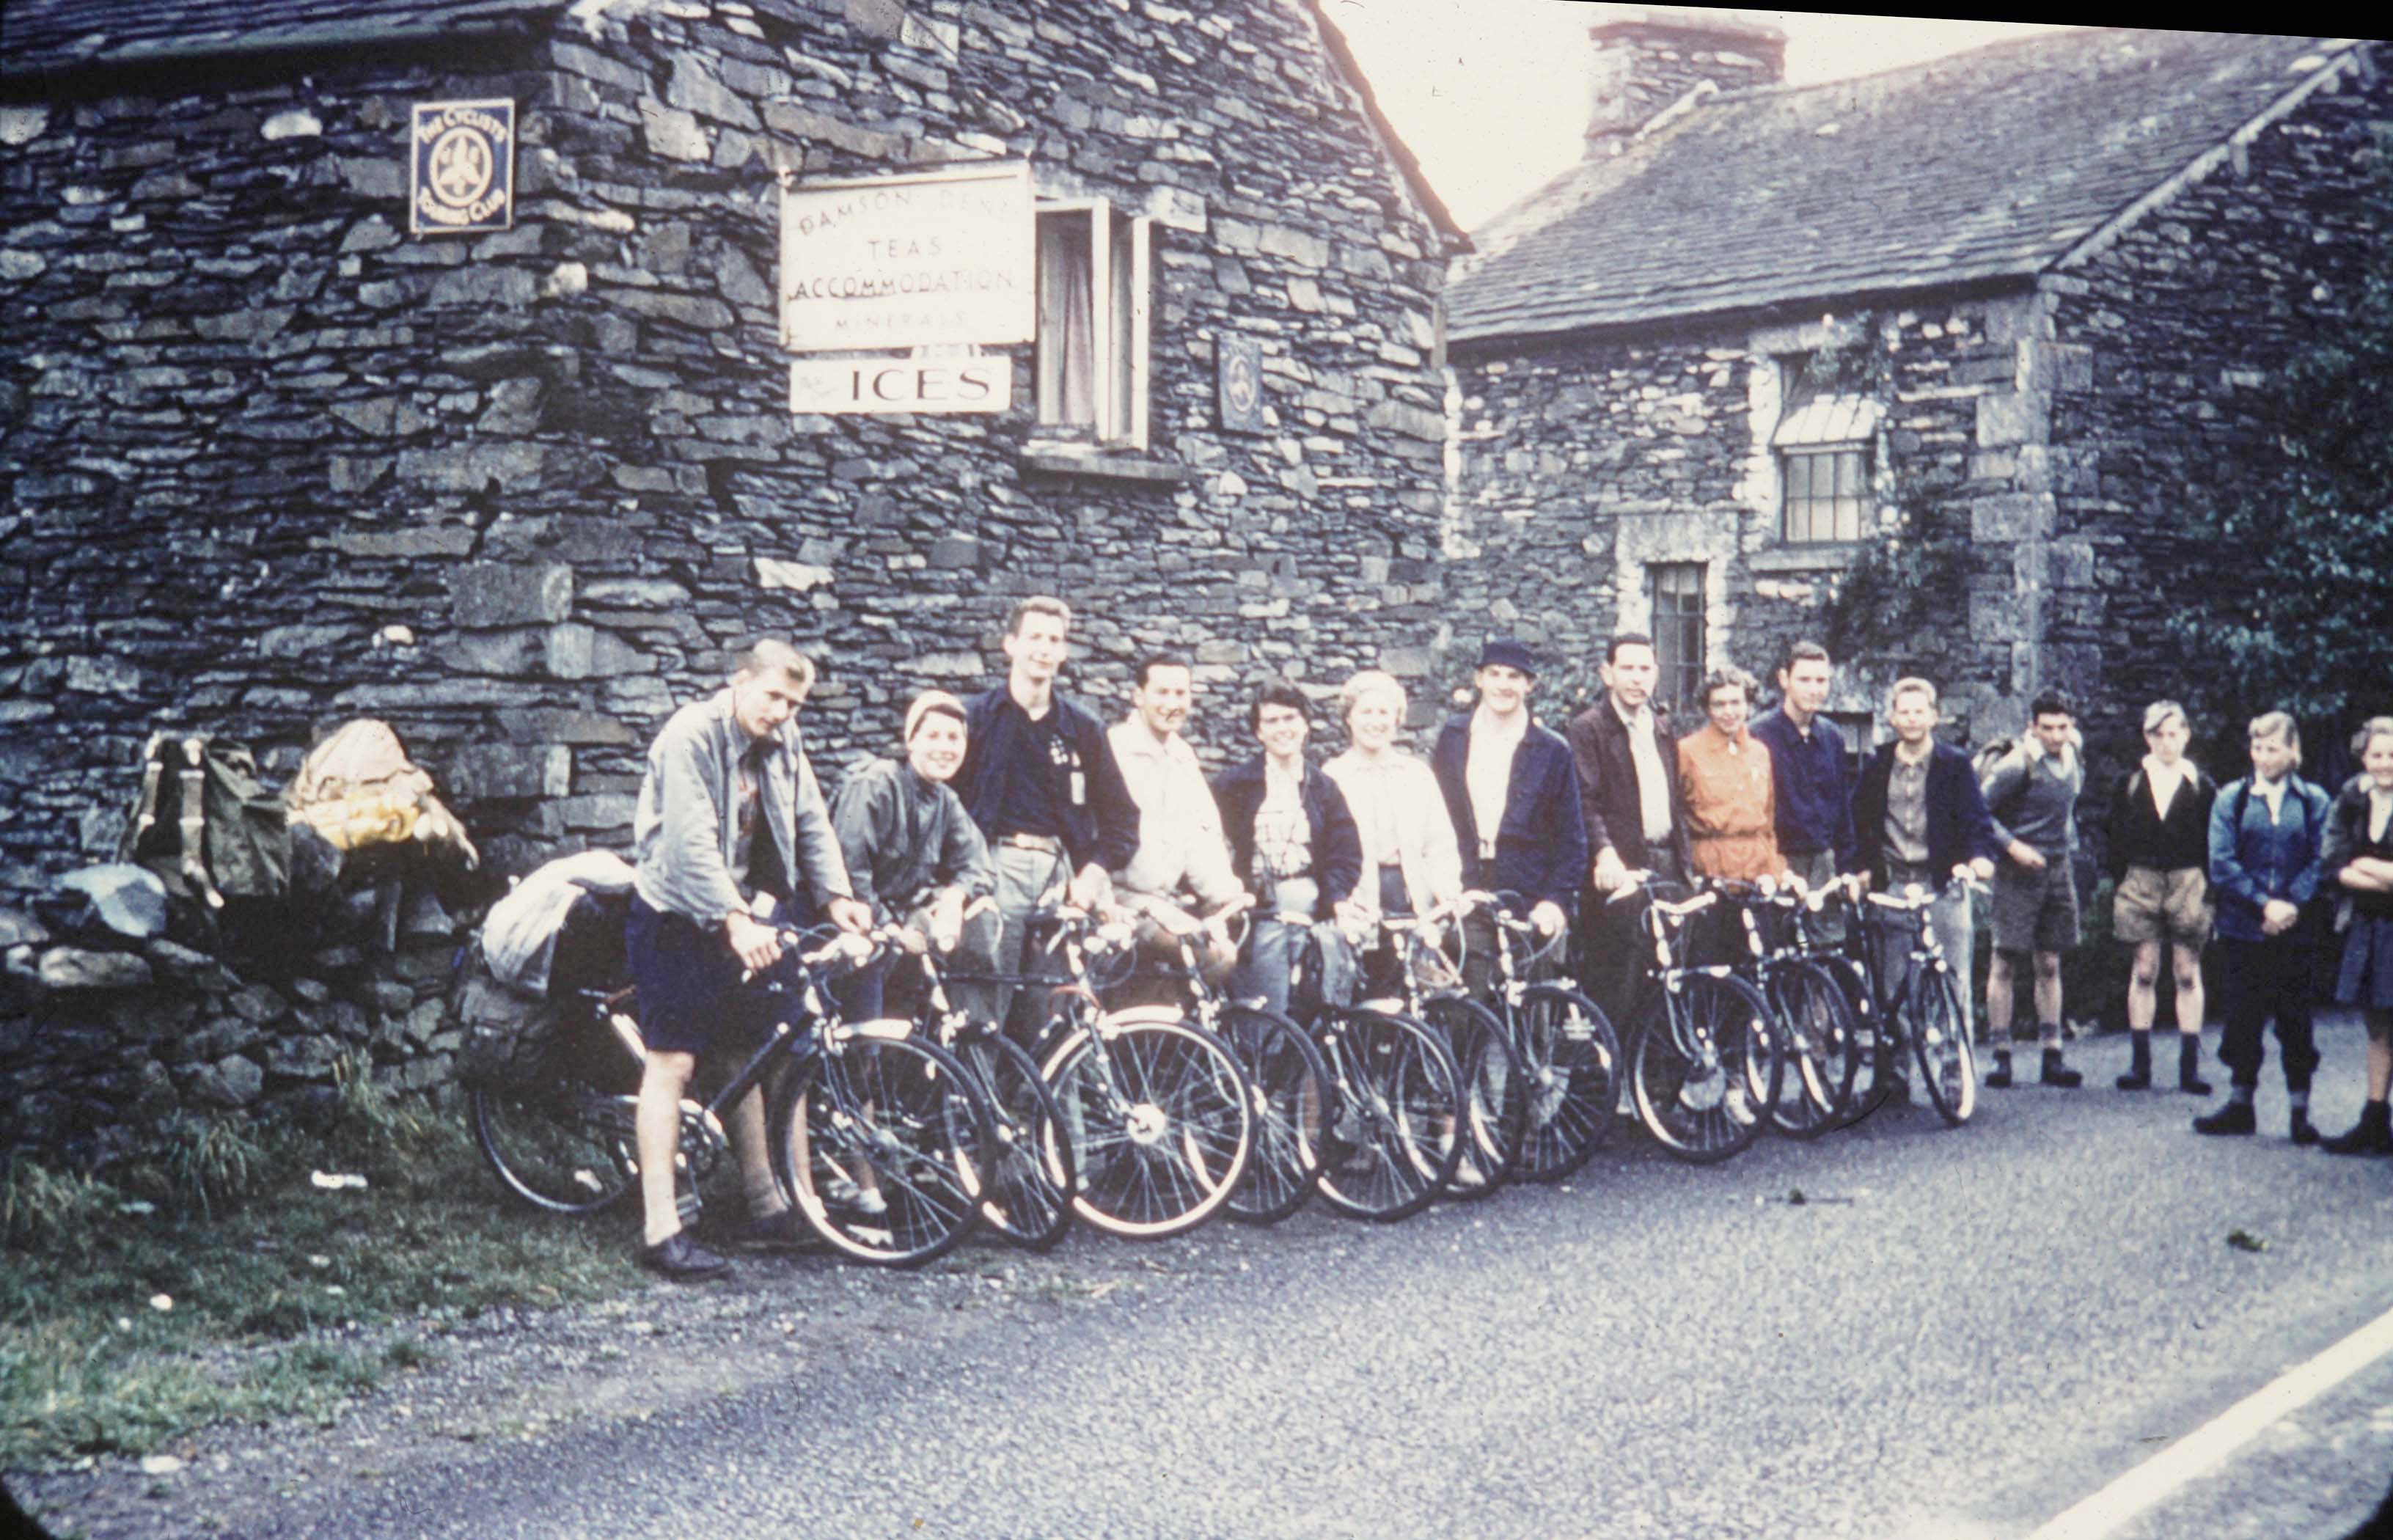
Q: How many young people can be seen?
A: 15